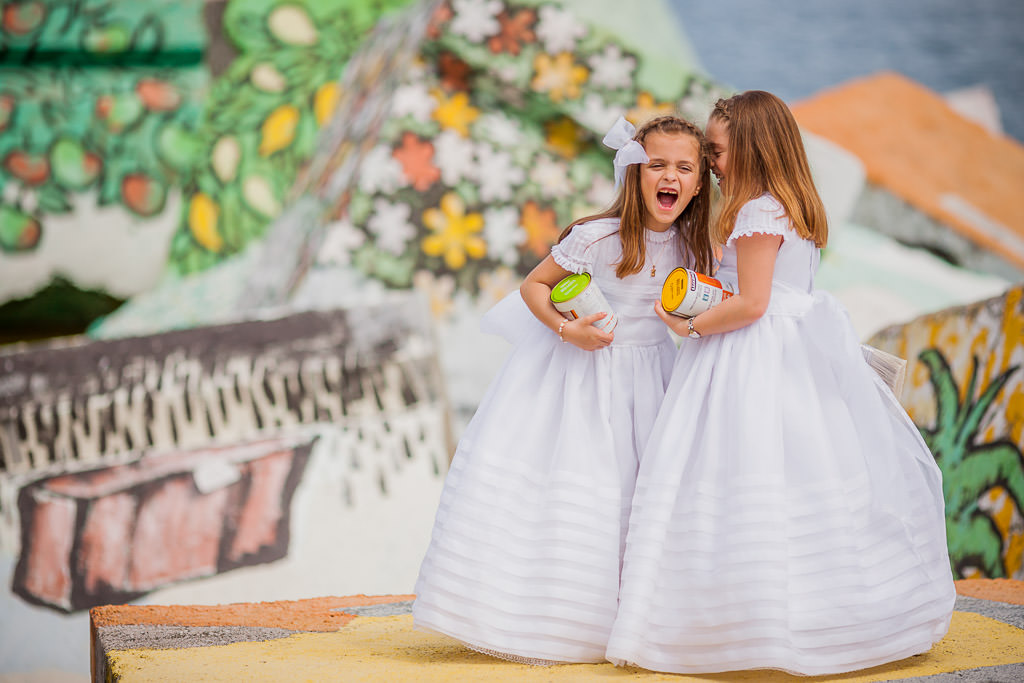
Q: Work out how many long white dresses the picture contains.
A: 2